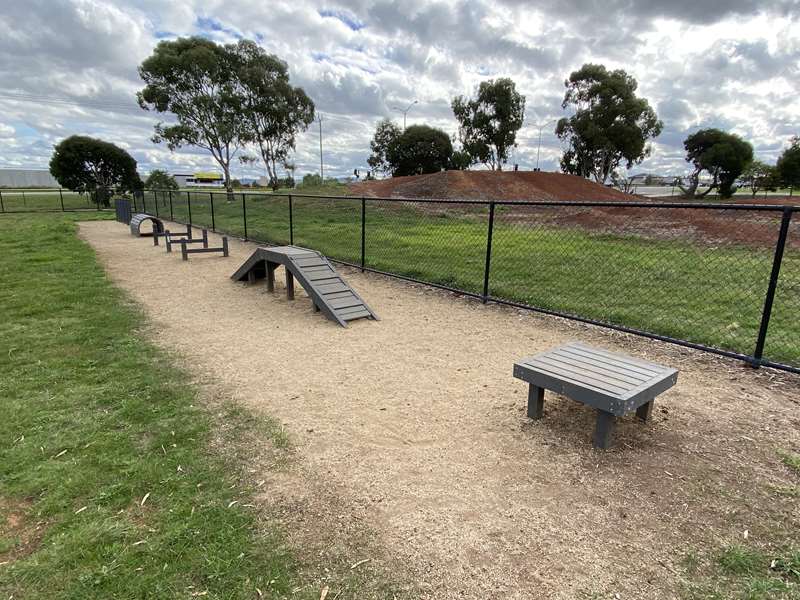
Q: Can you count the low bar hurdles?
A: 3